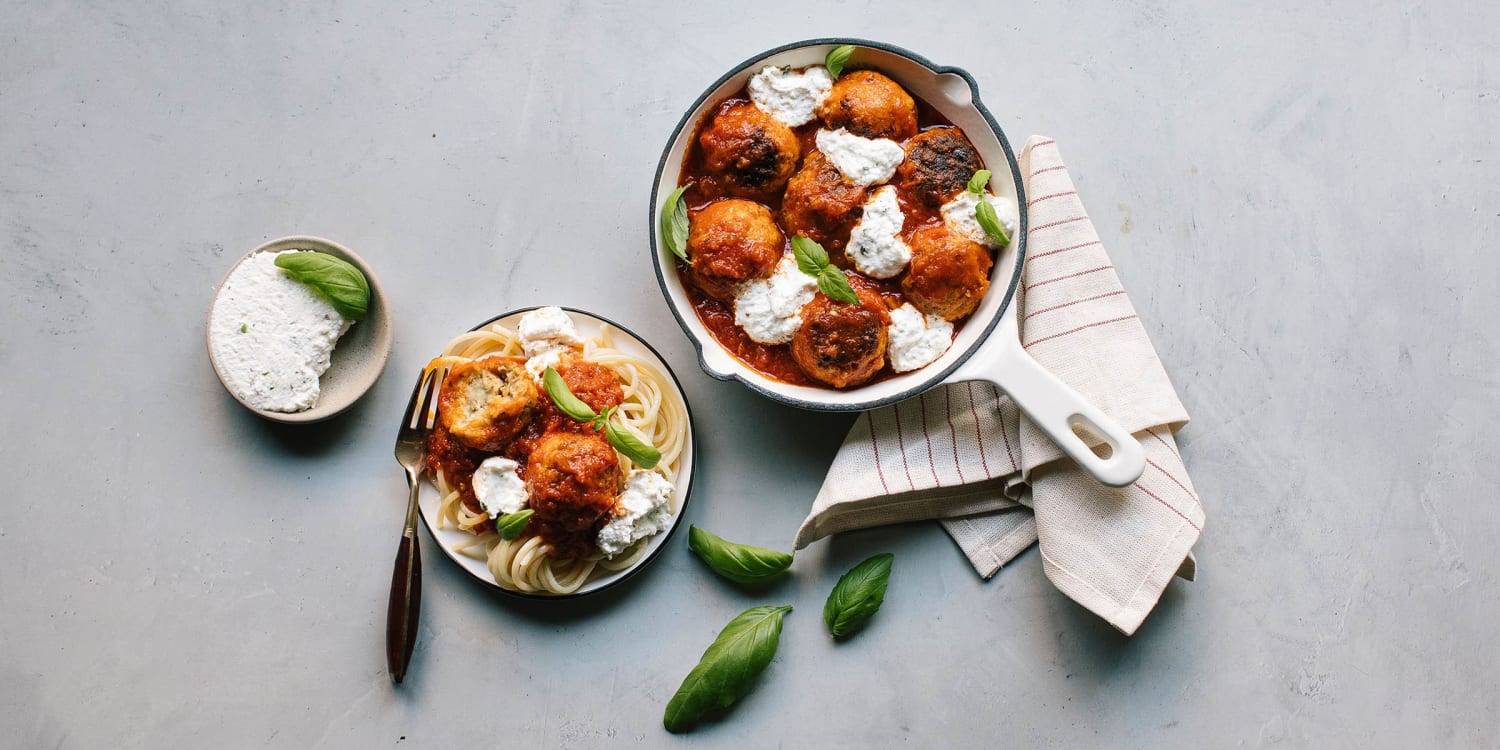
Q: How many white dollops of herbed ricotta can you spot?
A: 9